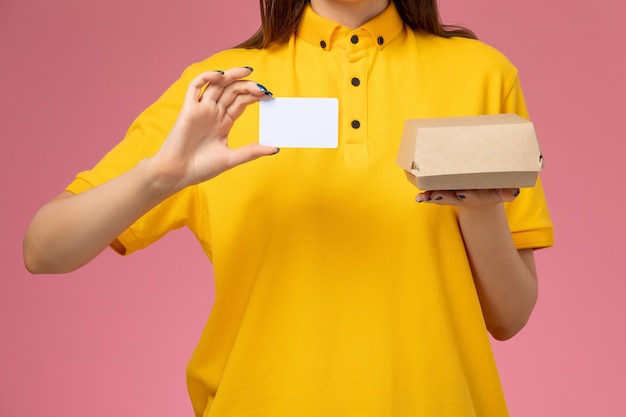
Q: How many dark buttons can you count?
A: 5